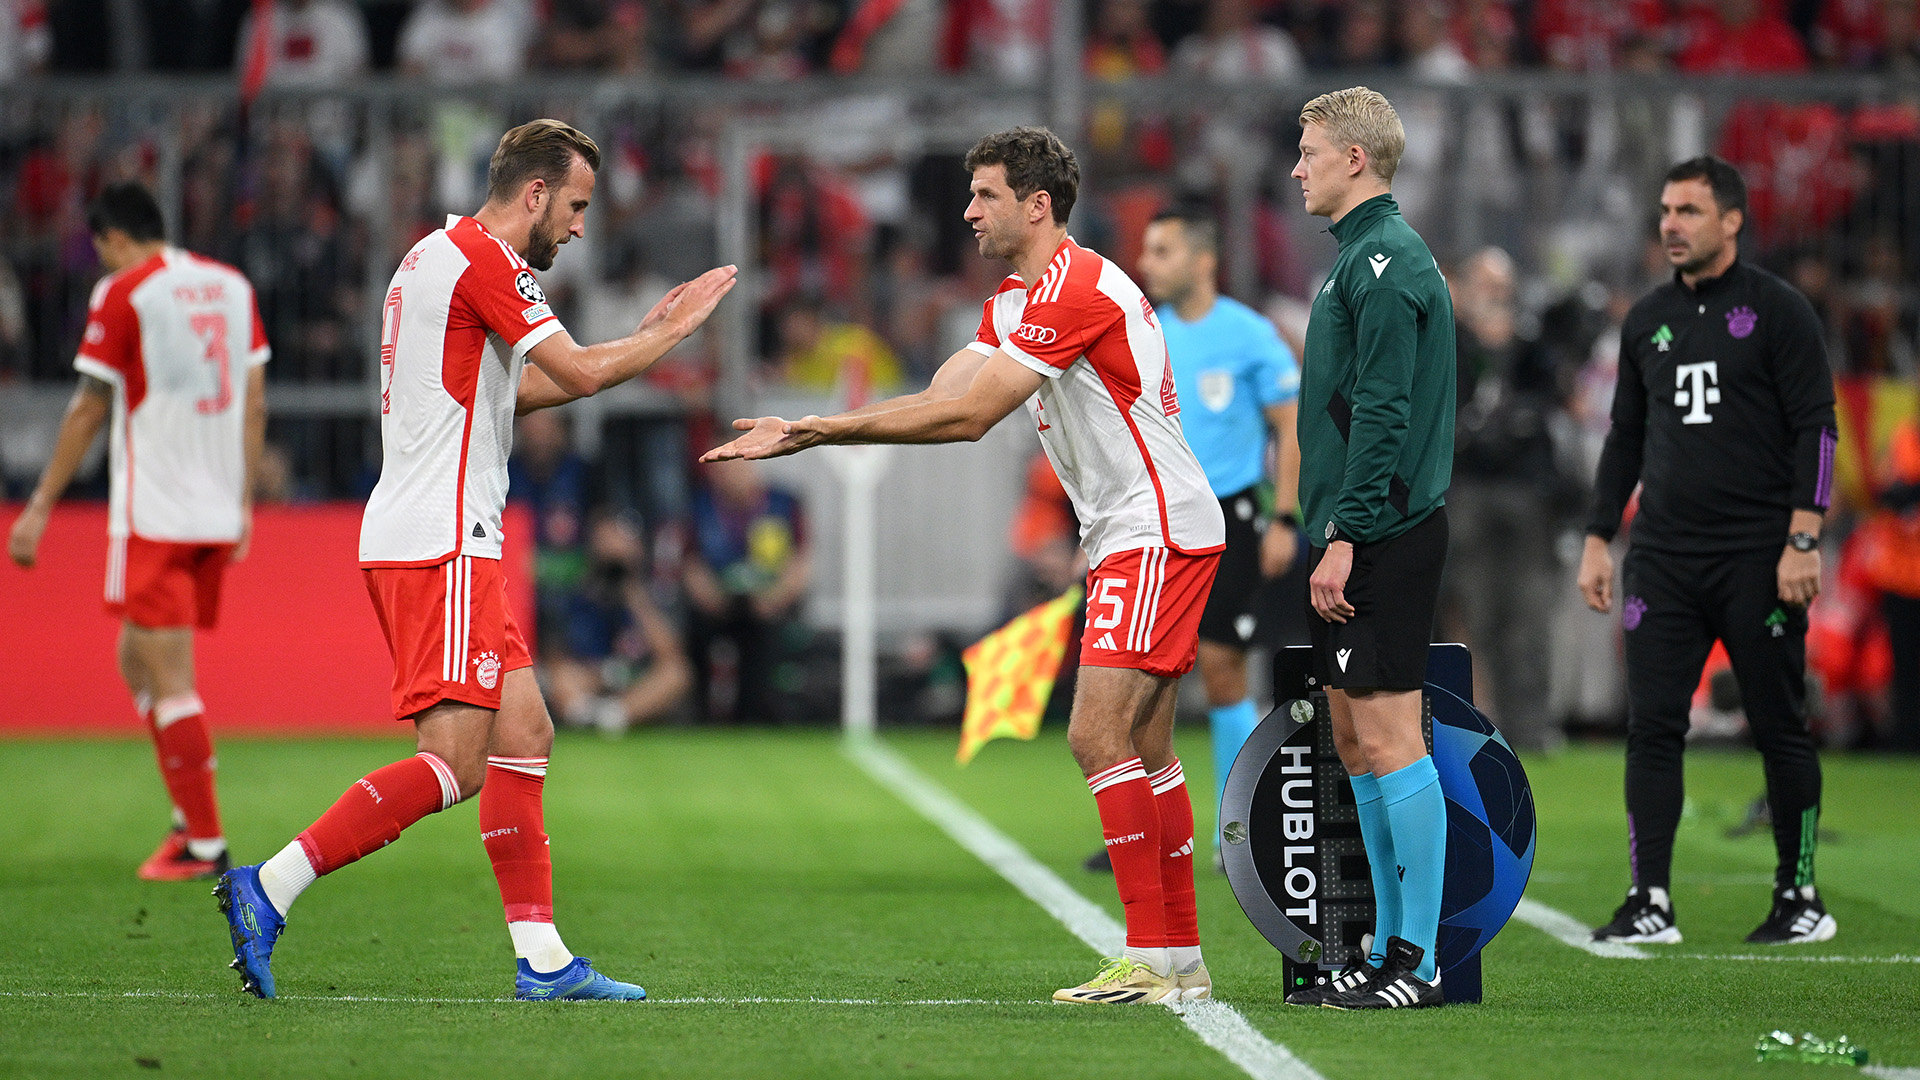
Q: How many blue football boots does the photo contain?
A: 2